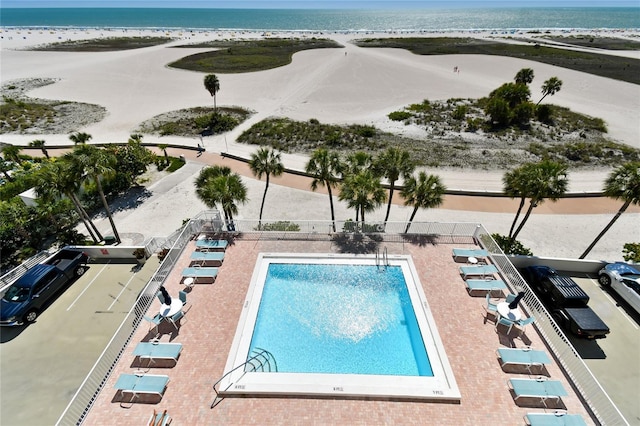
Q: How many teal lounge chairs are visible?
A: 12